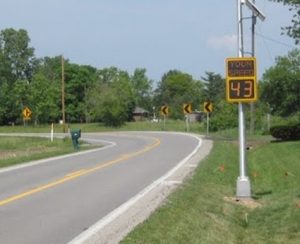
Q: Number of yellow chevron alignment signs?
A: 3